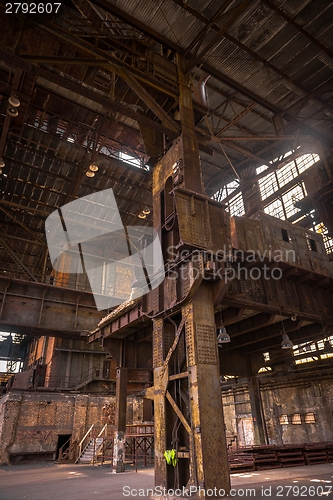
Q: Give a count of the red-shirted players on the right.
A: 0